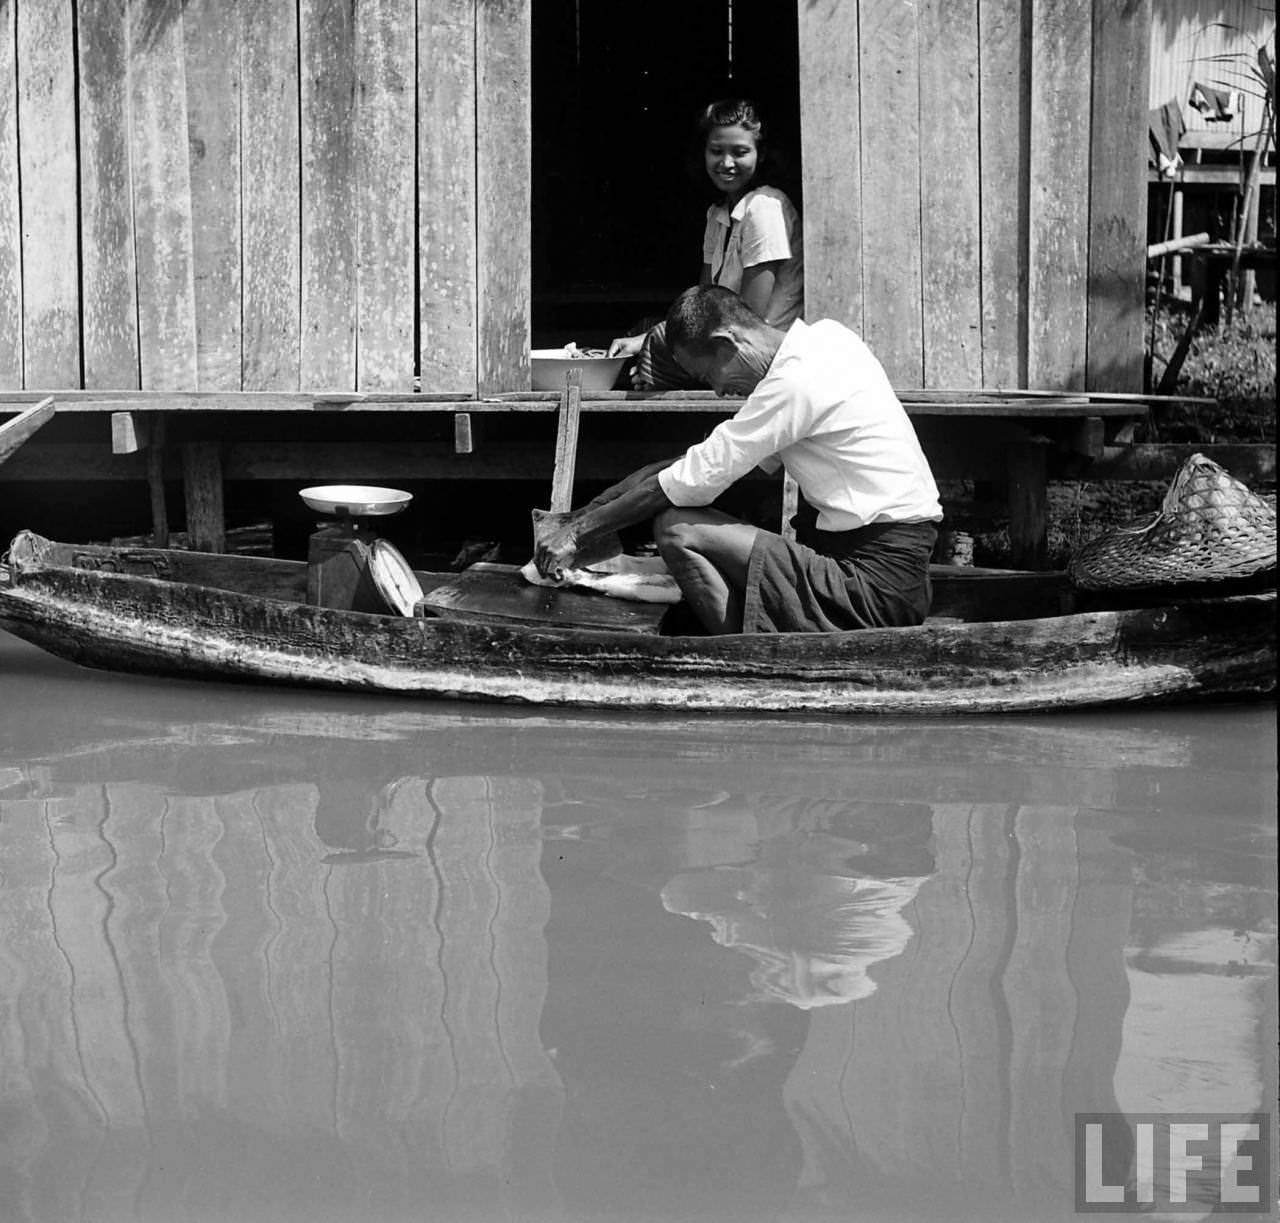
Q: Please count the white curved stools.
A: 0